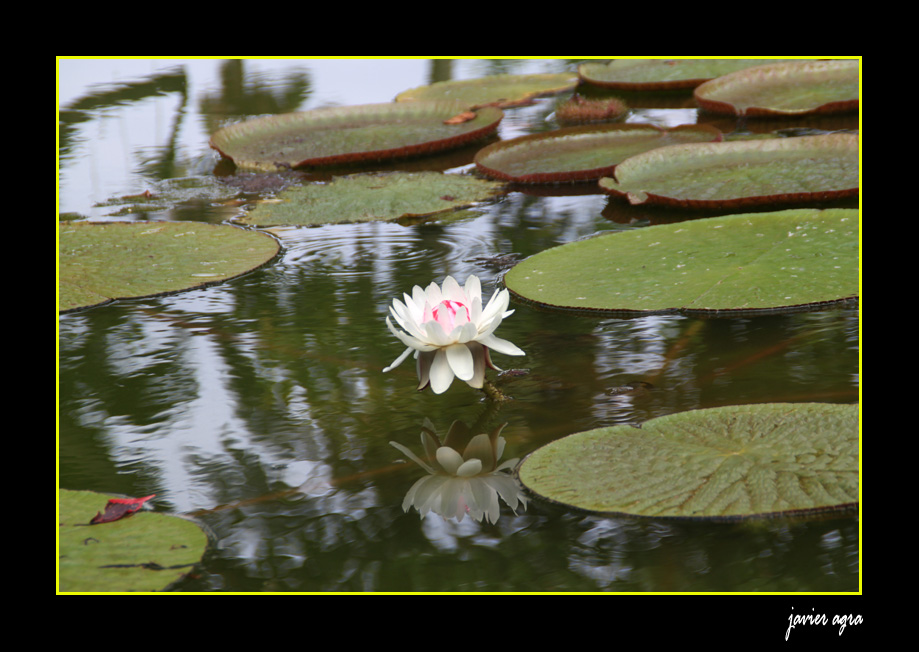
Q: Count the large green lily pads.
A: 11